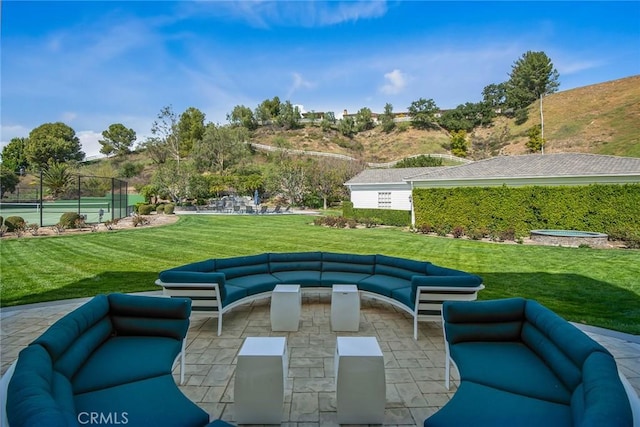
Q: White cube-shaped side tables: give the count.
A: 4